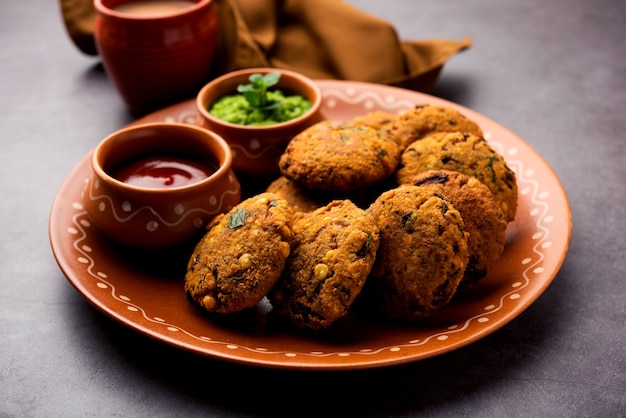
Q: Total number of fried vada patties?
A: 9